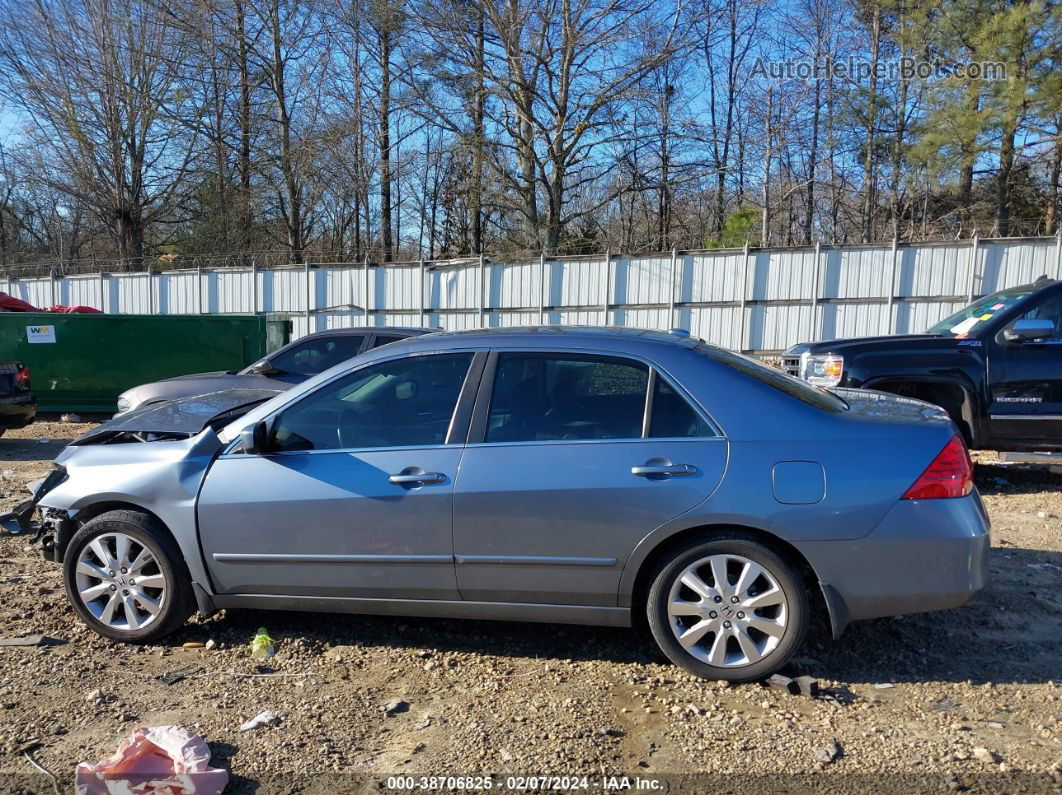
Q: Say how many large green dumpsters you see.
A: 1